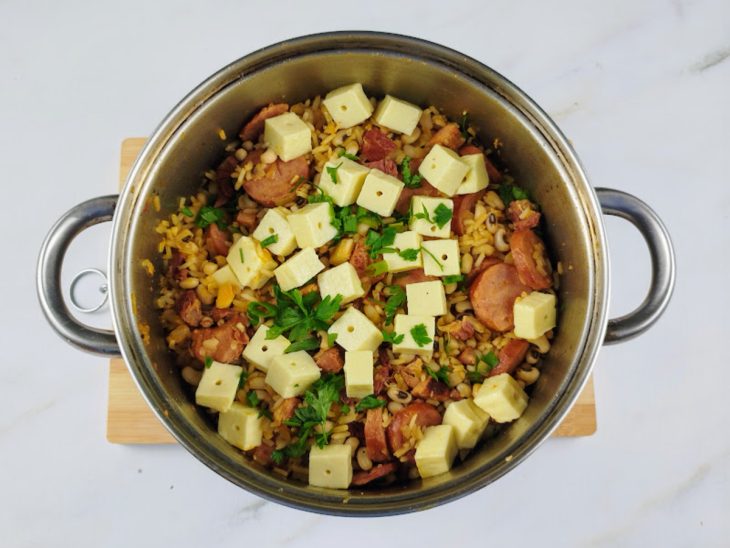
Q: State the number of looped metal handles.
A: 2